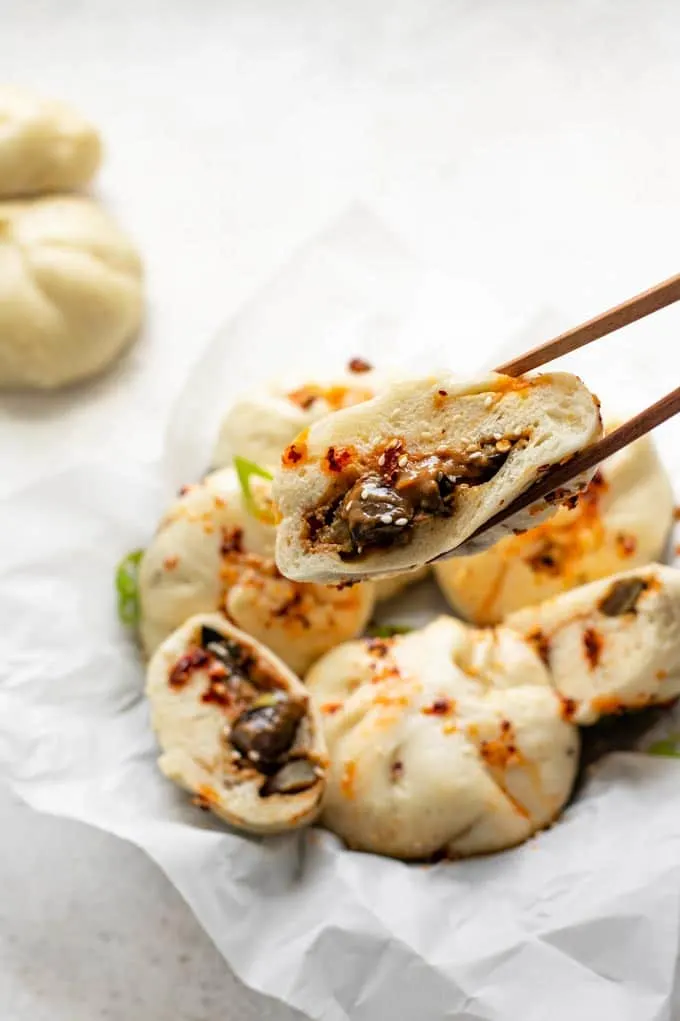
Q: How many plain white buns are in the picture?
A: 2